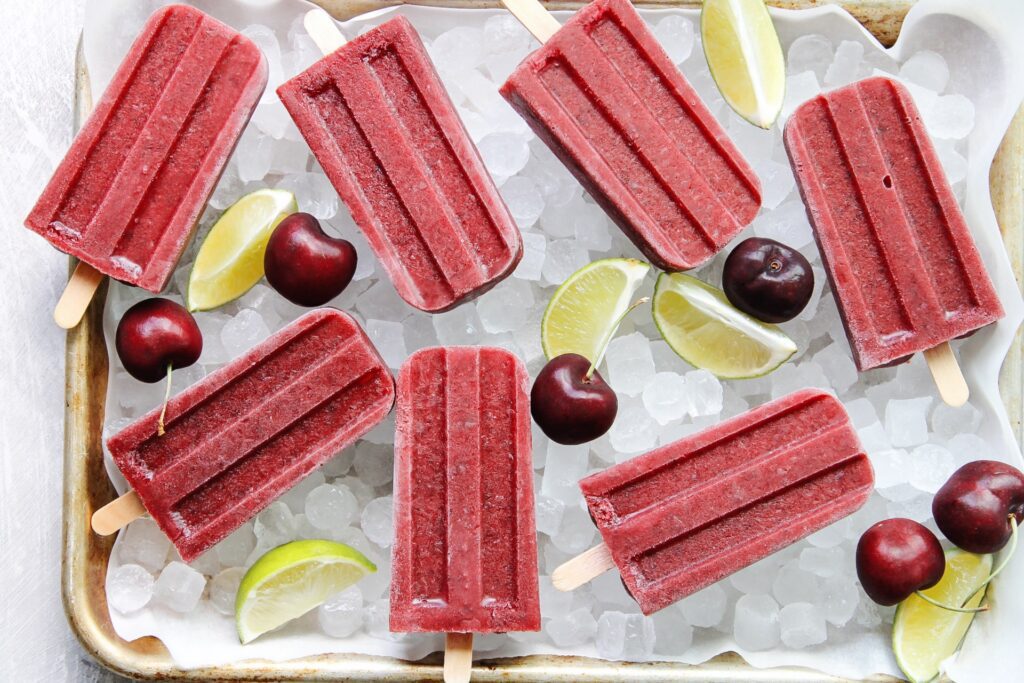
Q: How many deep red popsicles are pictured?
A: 7